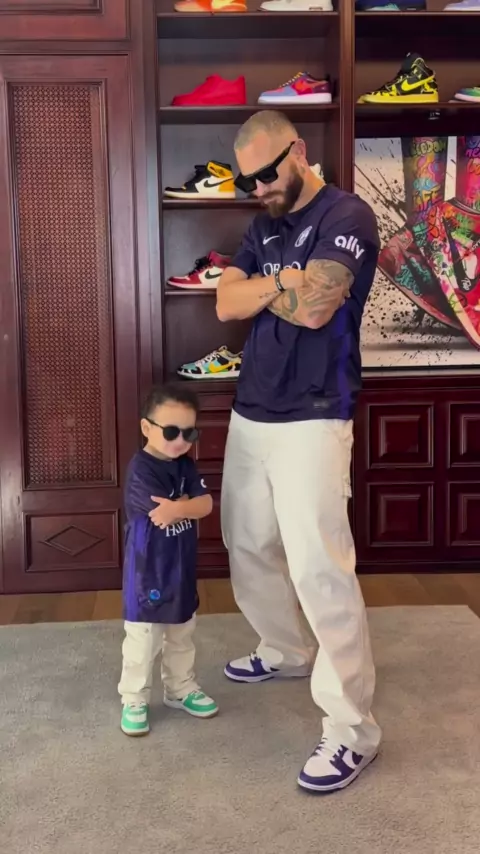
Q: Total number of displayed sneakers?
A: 12